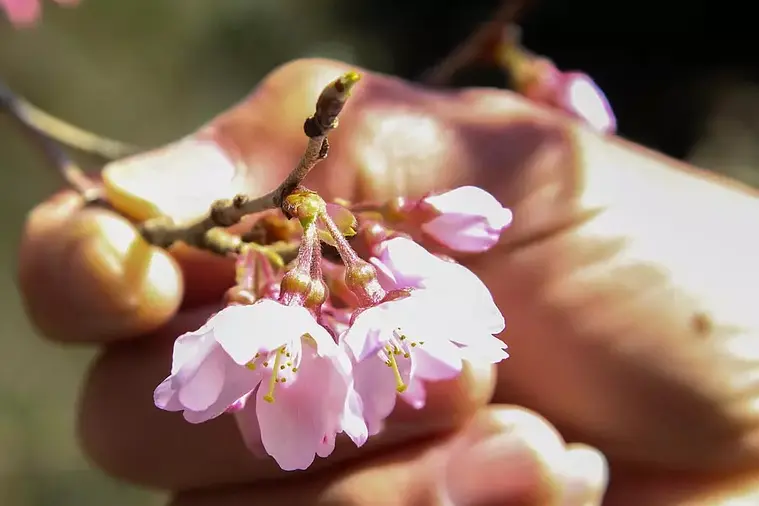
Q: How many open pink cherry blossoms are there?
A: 2